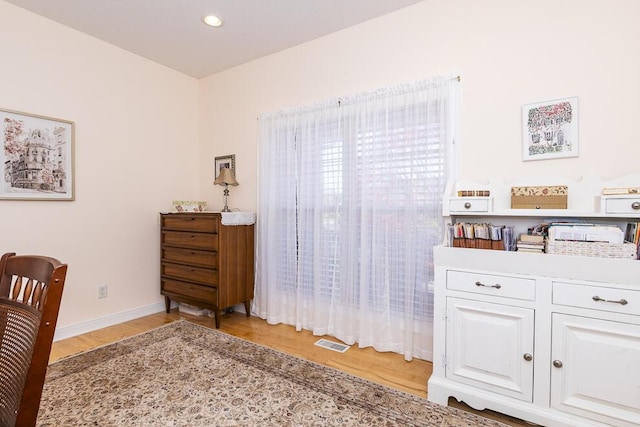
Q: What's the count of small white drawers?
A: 2